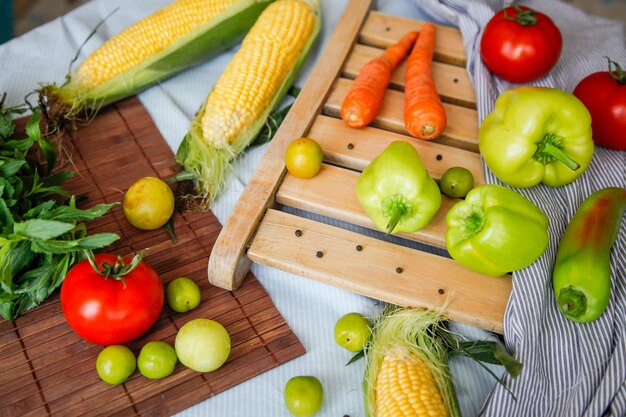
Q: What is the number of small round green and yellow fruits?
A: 9